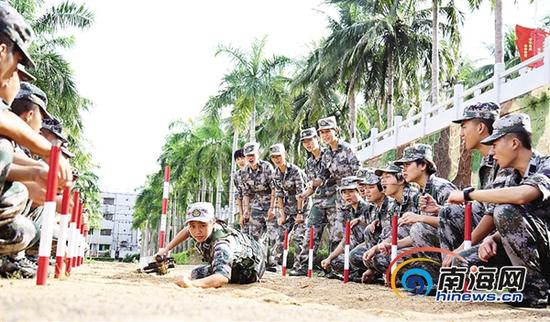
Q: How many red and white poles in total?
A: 12